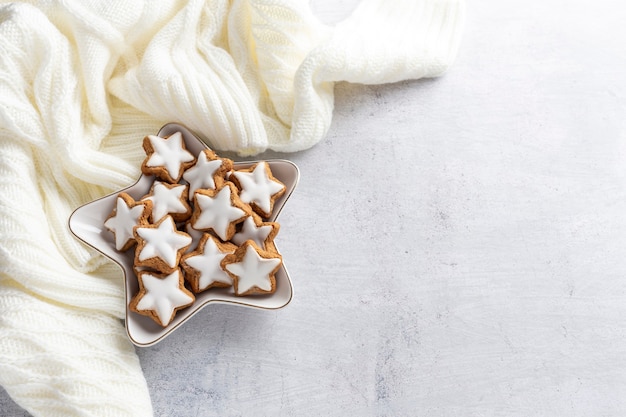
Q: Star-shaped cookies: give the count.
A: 11